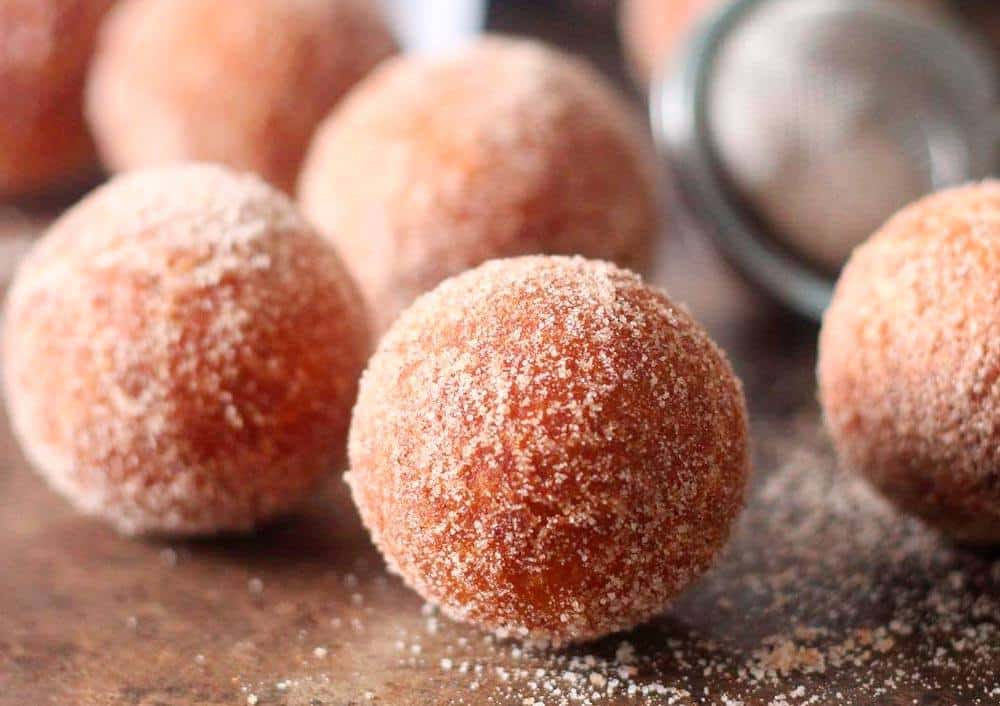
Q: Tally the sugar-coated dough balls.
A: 7